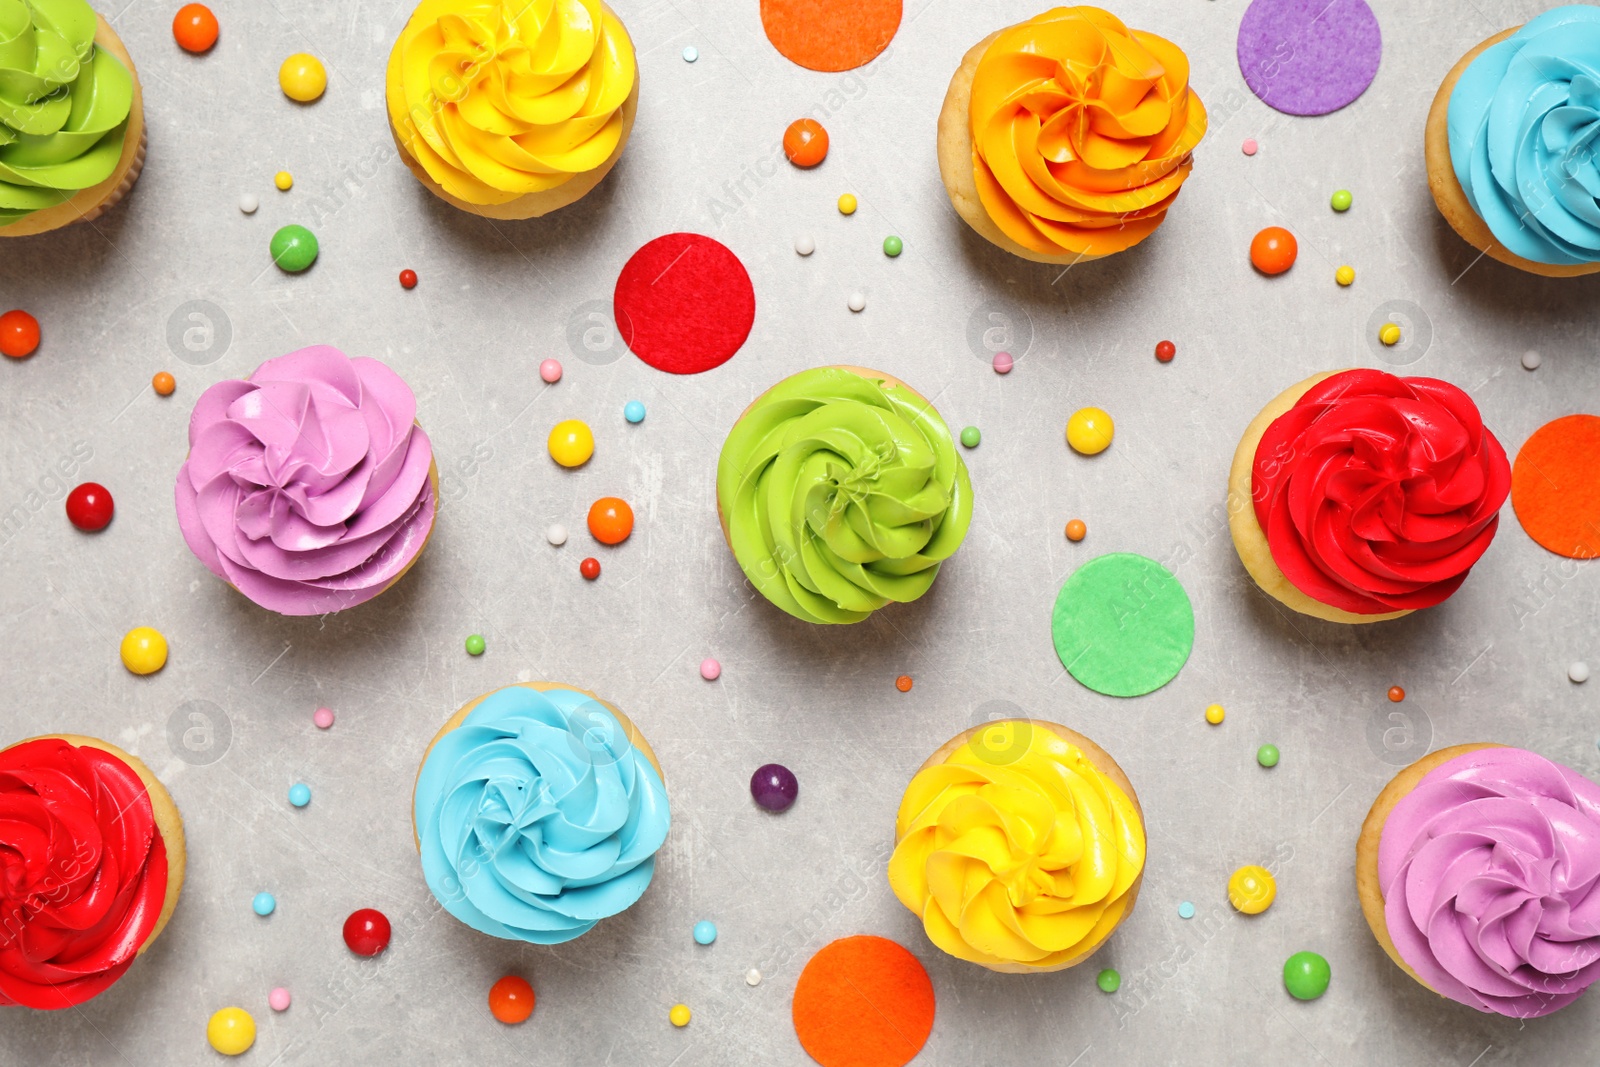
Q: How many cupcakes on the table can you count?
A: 11